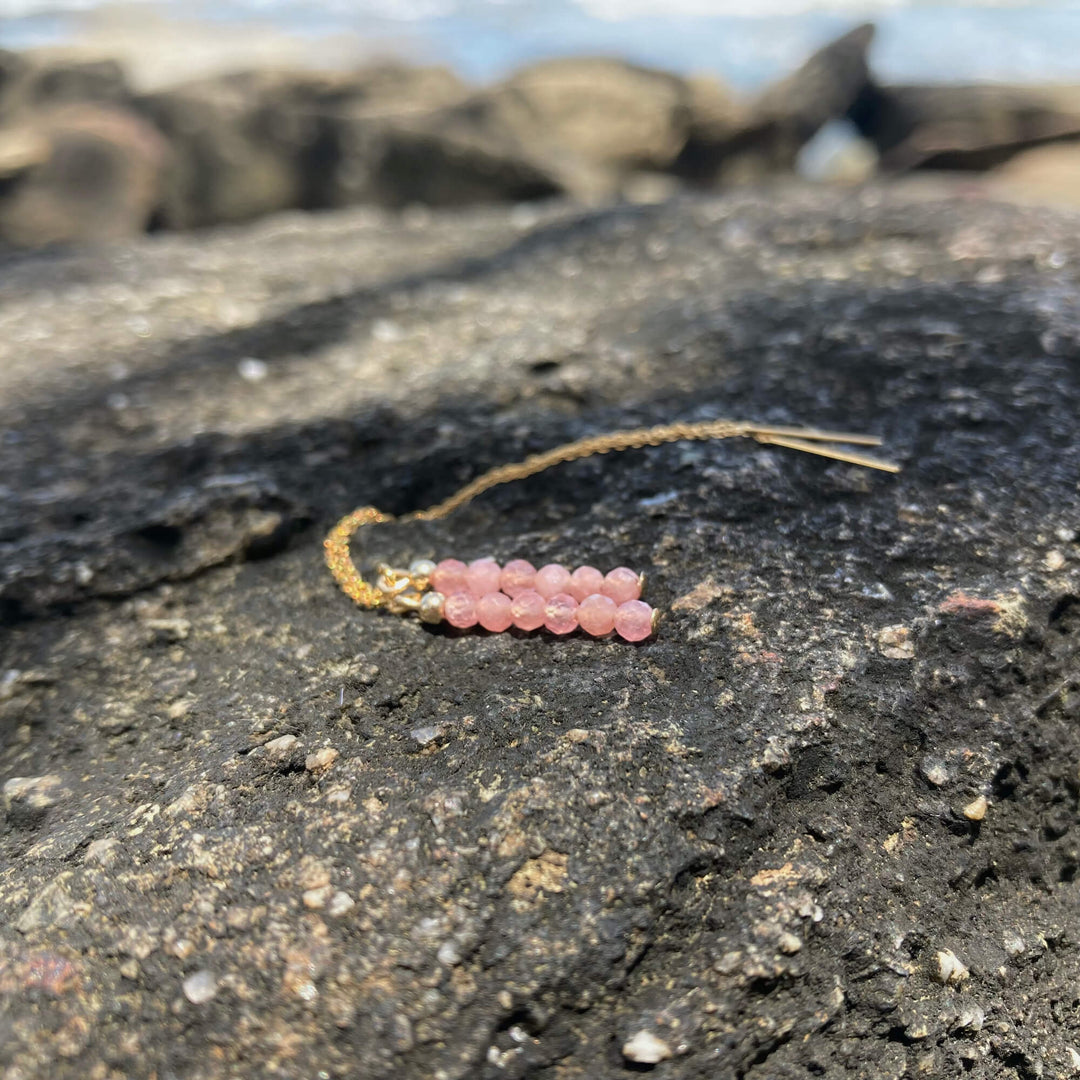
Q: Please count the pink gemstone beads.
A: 12